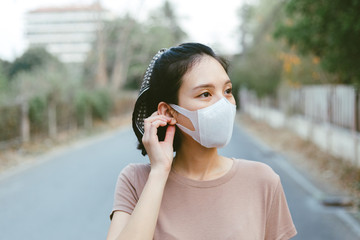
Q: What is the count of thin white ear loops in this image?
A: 1